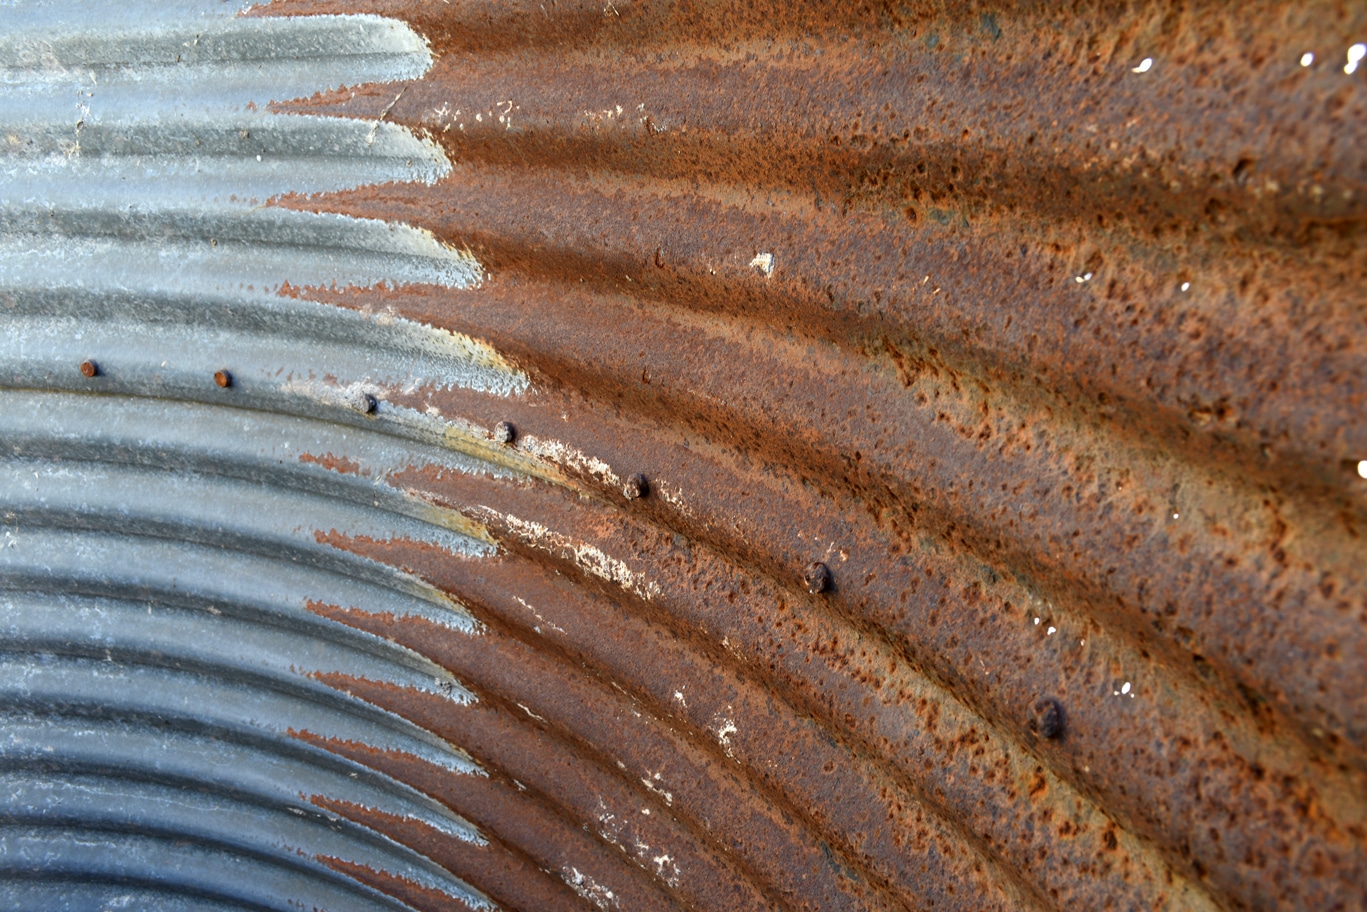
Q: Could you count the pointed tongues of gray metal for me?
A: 11